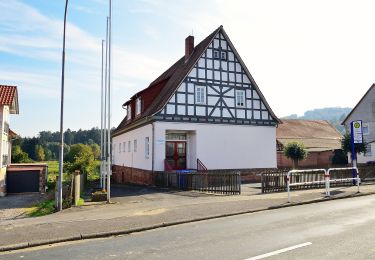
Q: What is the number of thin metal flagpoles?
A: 3